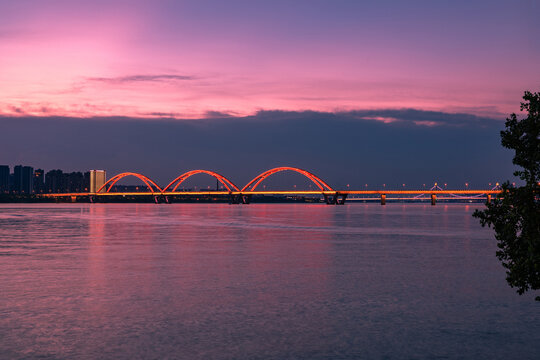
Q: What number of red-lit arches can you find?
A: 3